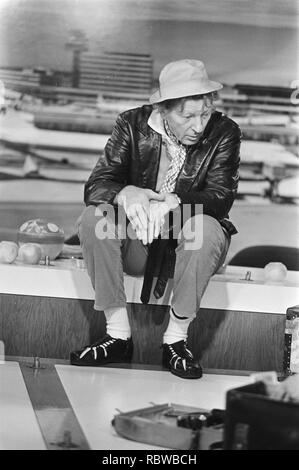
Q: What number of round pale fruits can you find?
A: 3